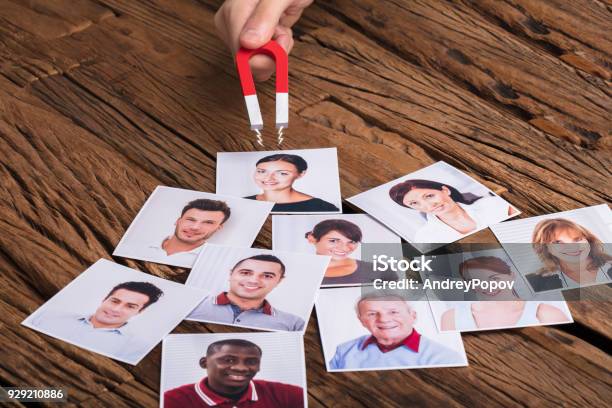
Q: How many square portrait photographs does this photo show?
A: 10